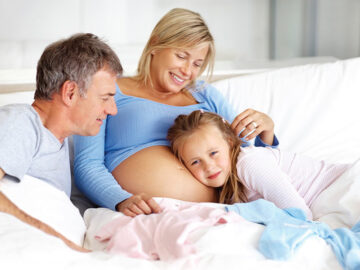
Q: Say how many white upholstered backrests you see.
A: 1